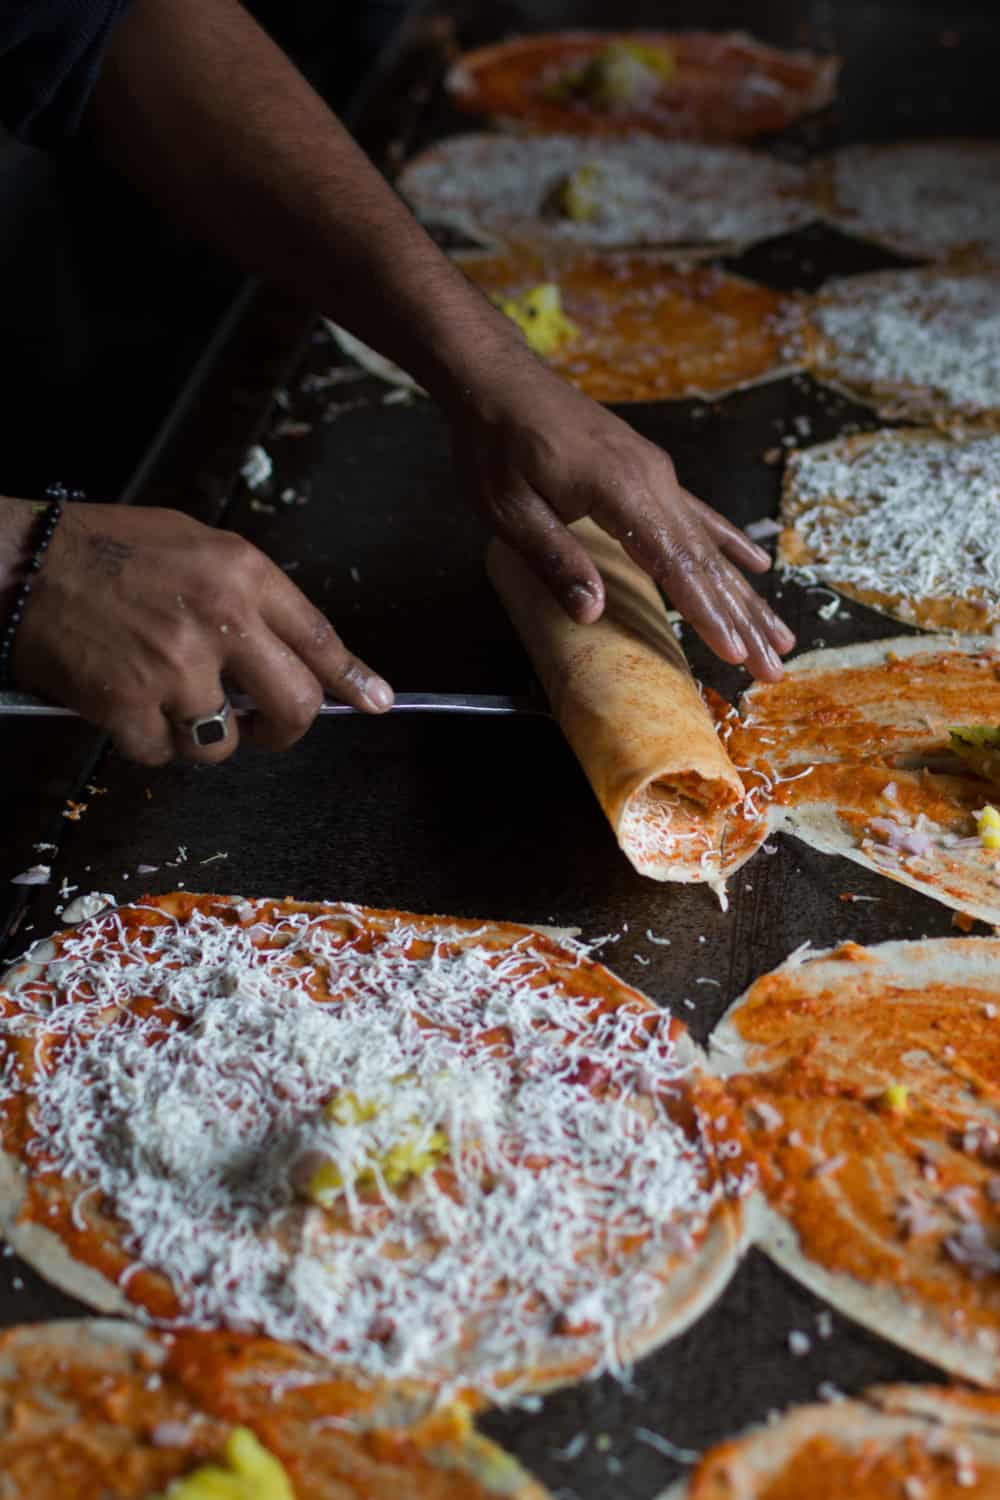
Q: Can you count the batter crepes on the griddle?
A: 12